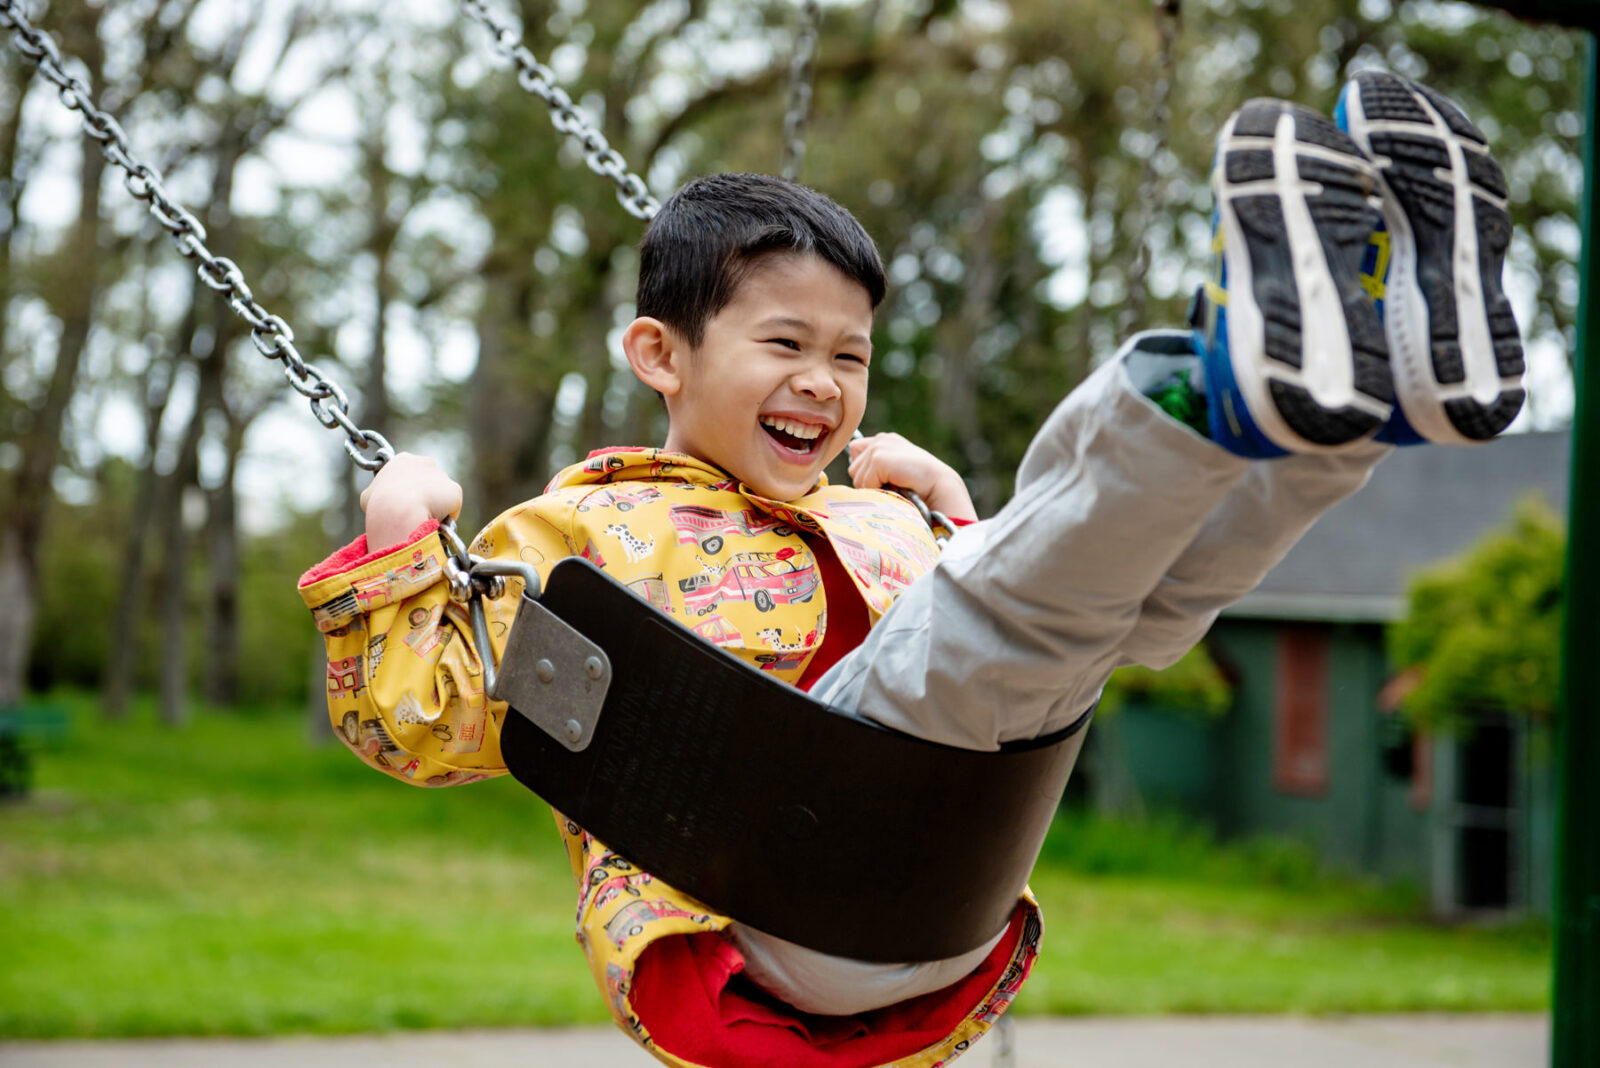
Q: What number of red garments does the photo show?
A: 1